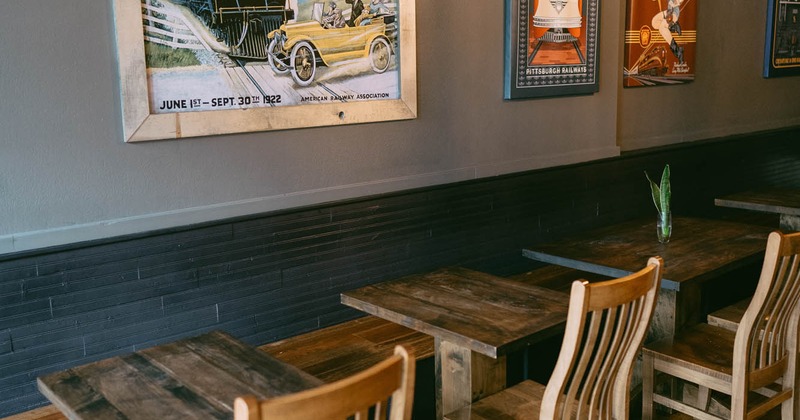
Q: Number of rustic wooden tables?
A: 4